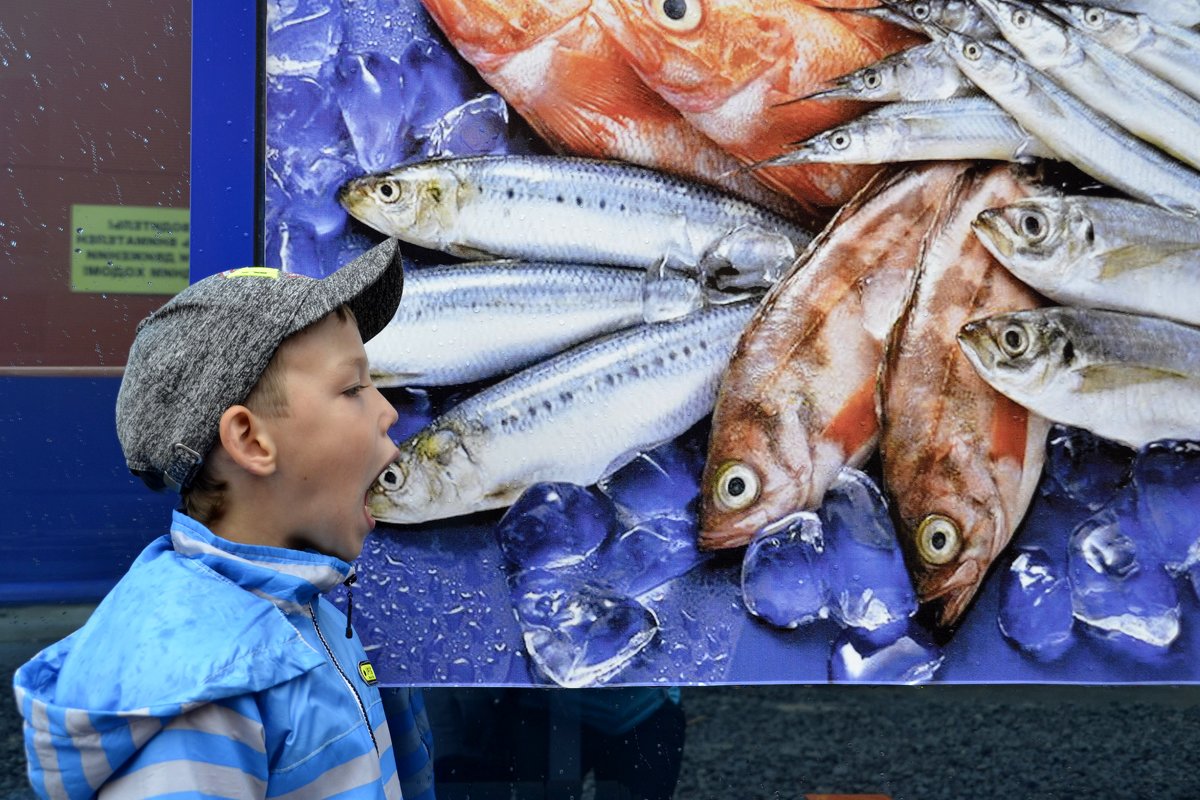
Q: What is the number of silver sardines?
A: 3